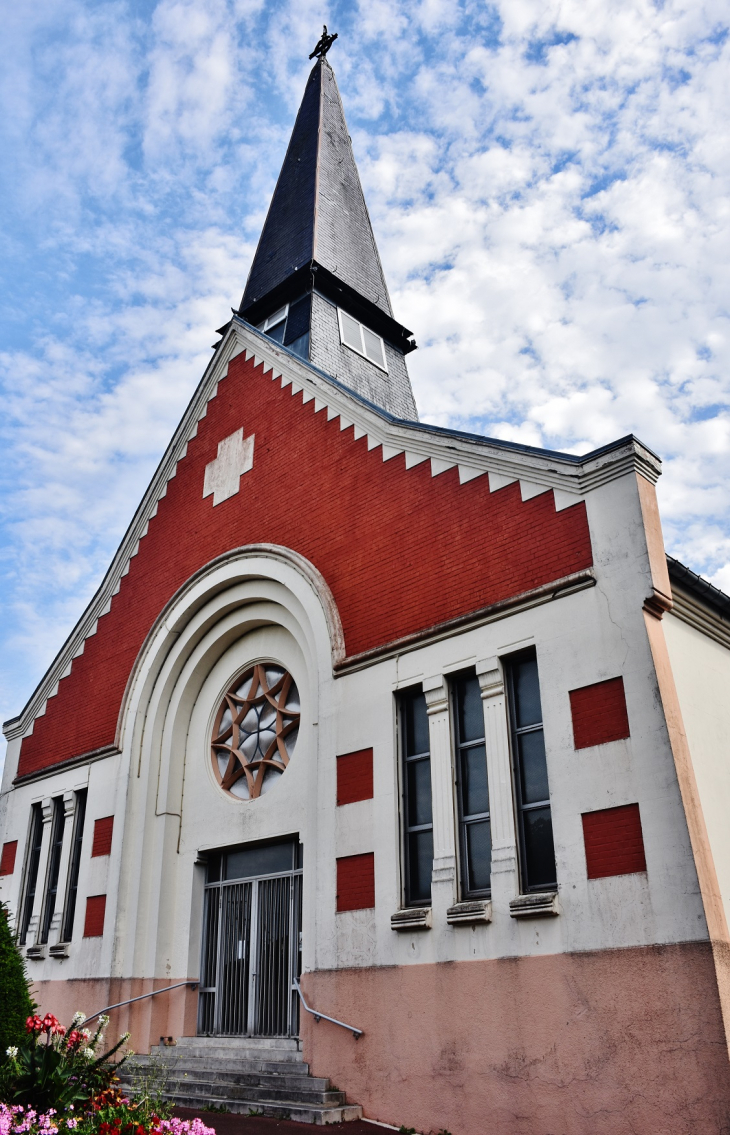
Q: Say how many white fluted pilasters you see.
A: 4